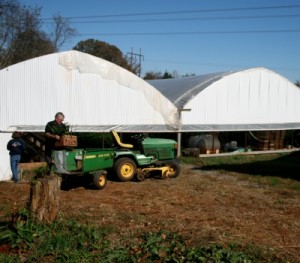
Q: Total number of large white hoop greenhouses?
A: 2